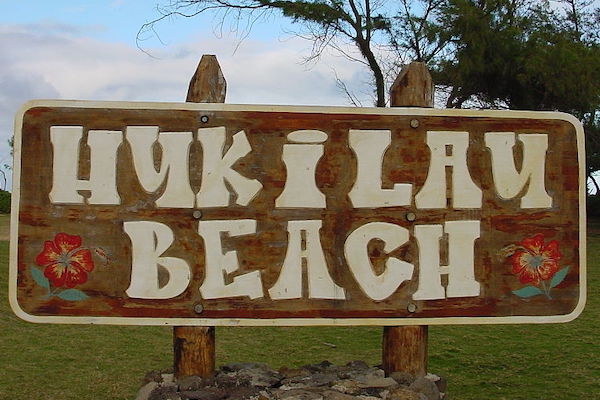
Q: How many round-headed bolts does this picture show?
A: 6